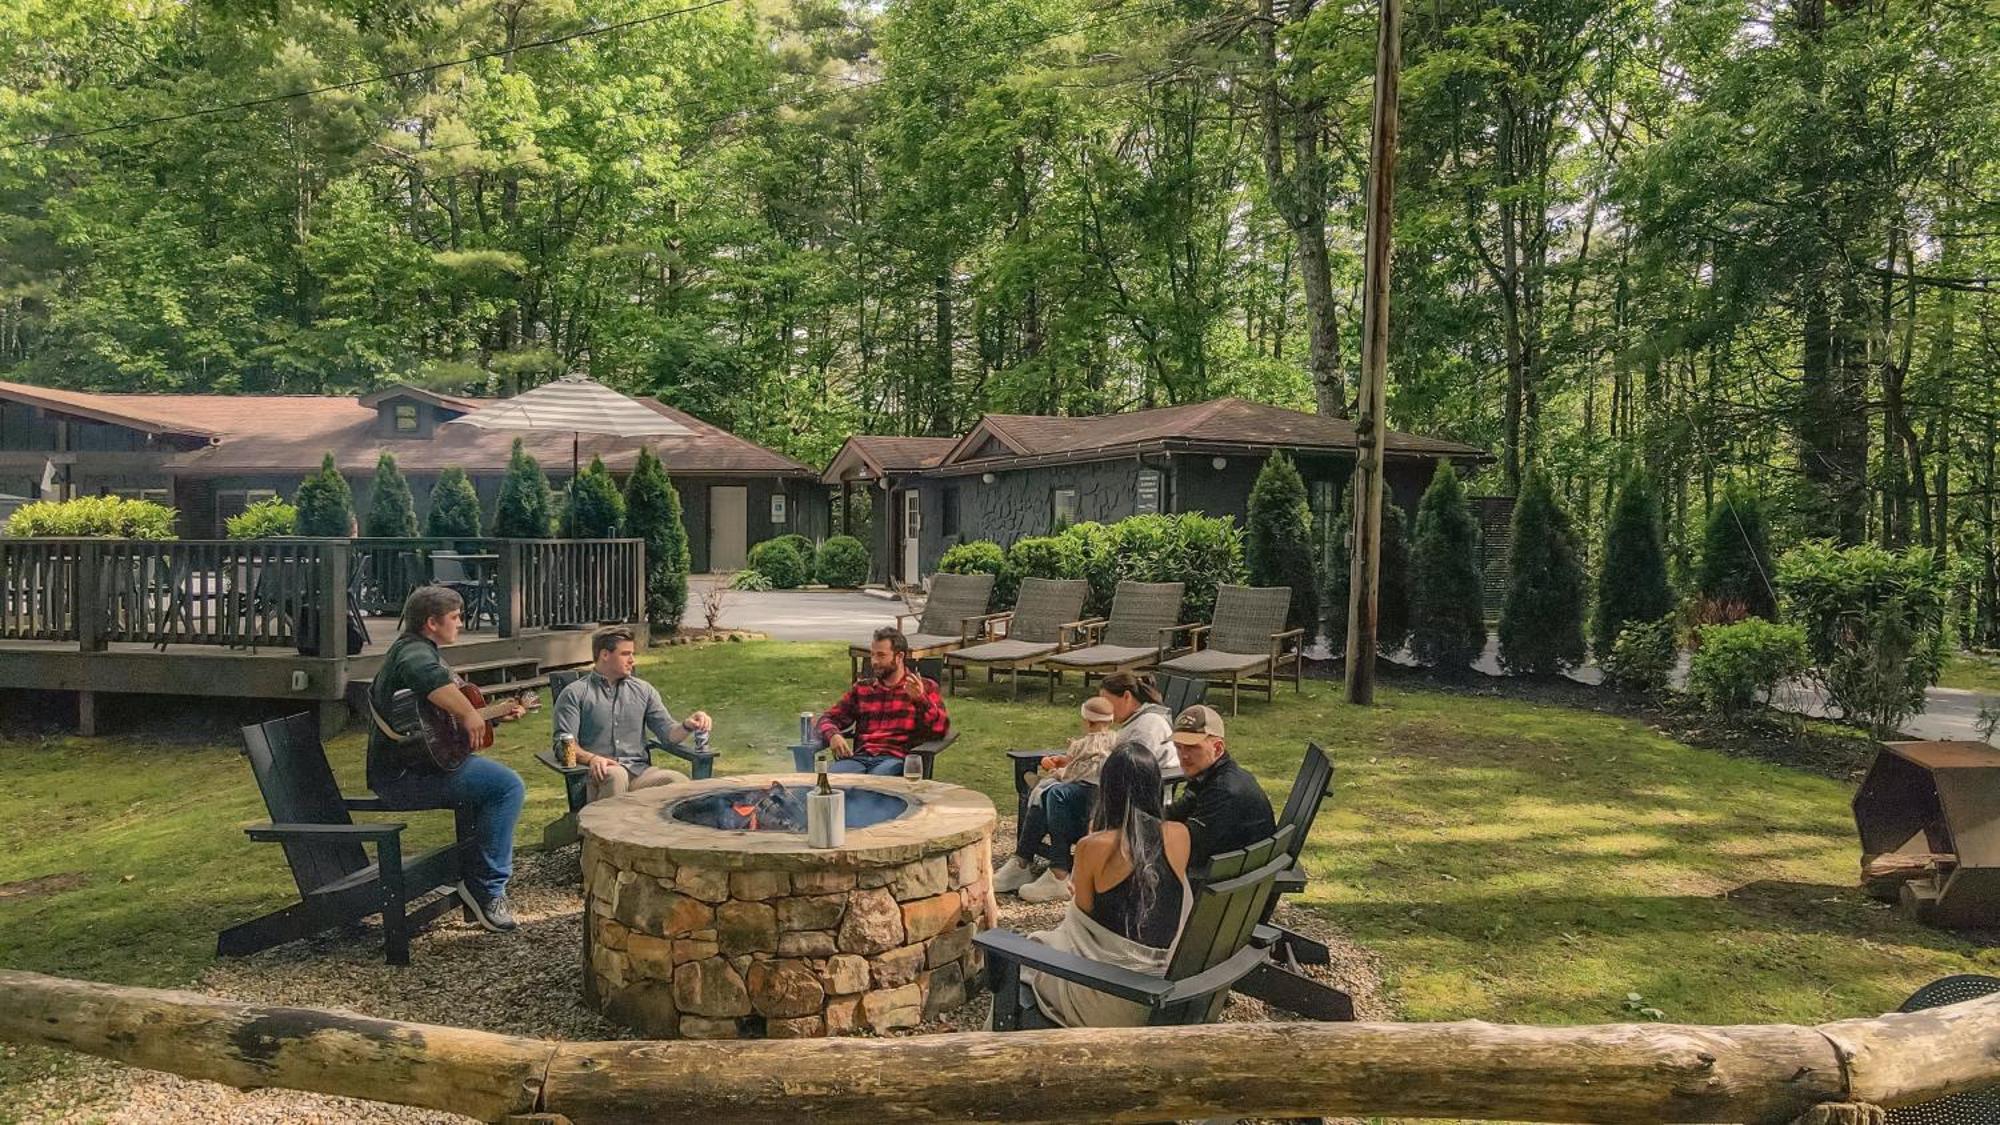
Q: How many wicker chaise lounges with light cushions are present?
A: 4